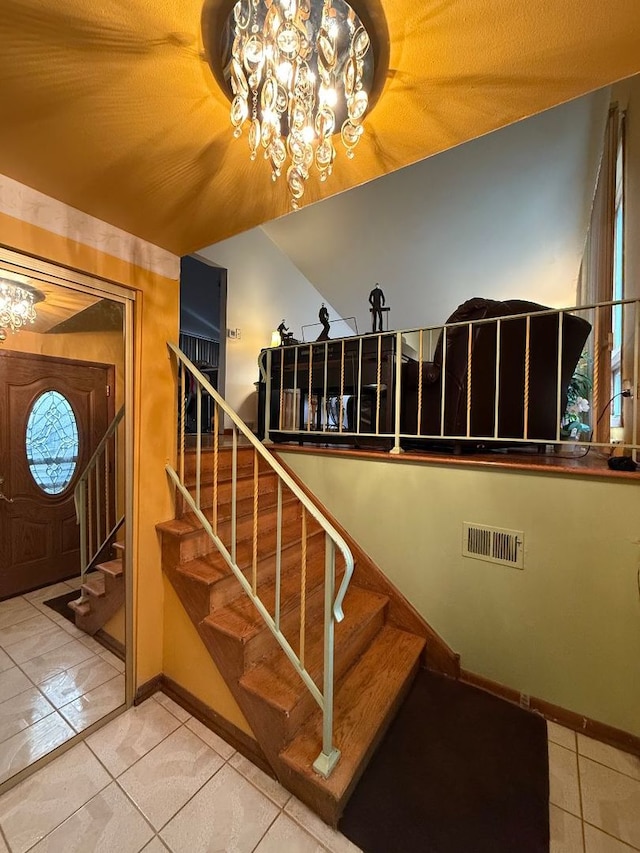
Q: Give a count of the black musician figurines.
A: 3